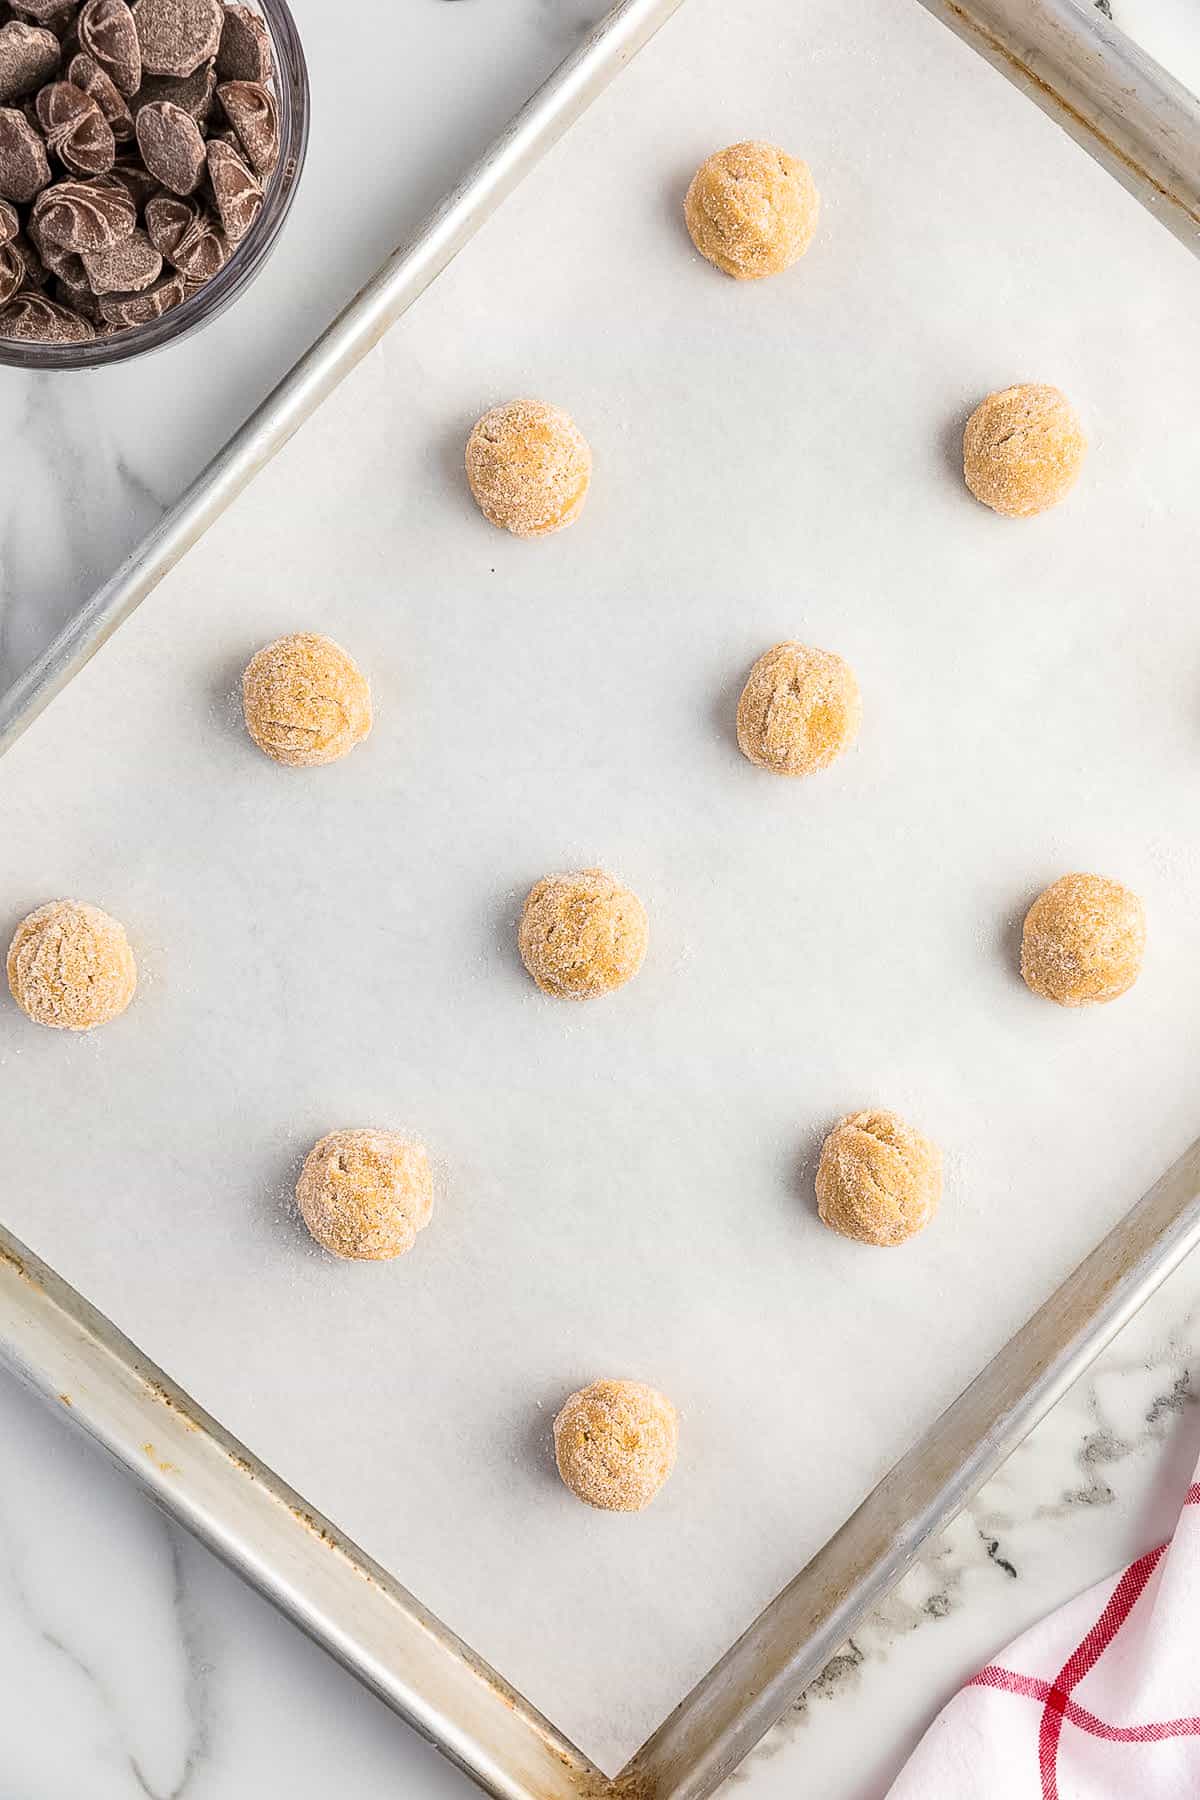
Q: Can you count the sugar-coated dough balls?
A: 11